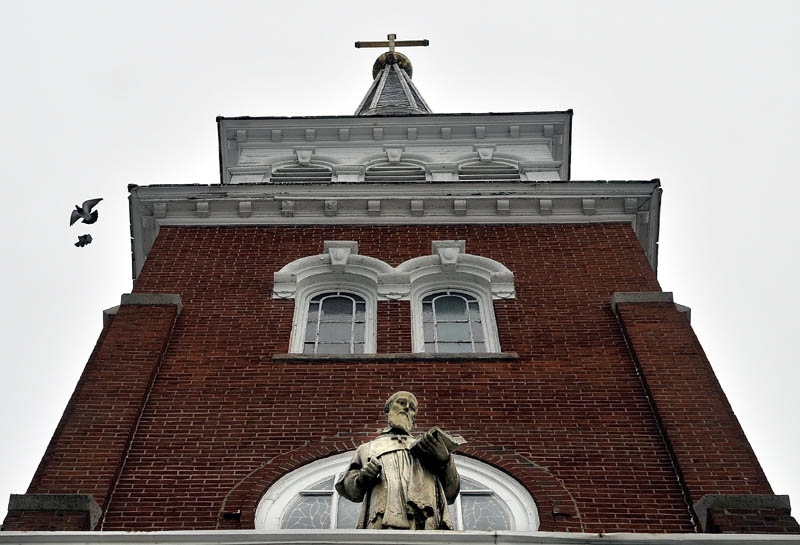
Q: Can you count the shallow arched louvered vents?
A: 3